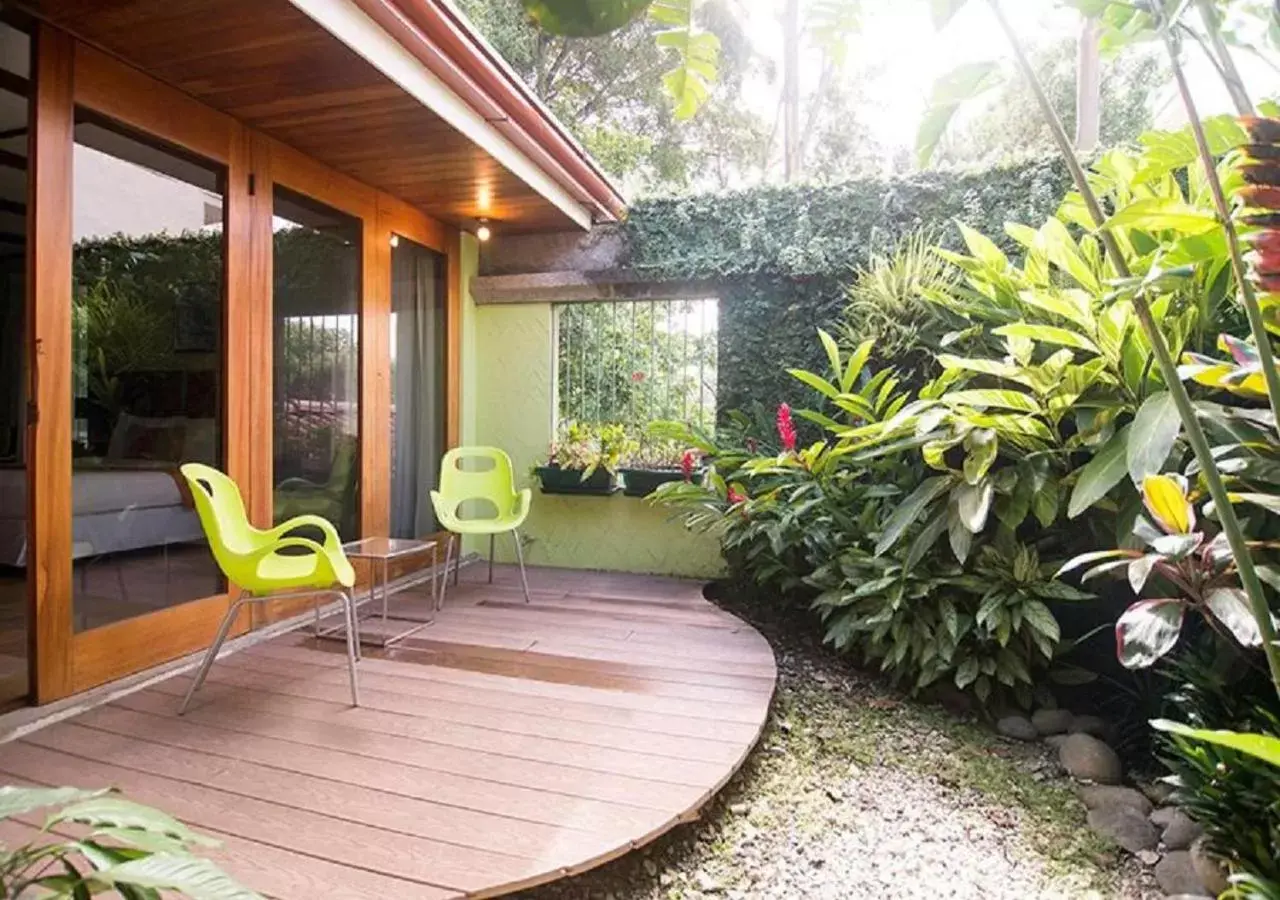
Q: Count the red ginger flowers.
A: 3